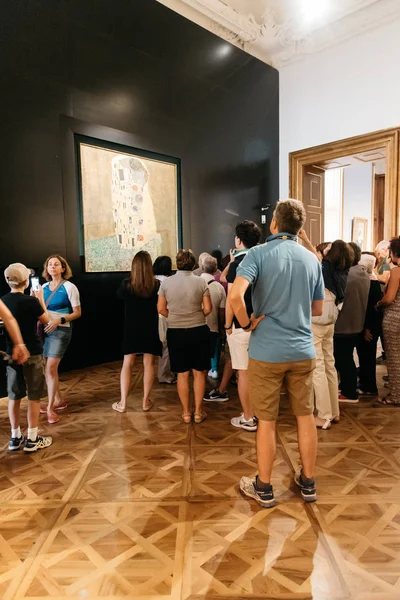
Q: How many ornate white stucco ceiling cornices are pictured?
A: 1